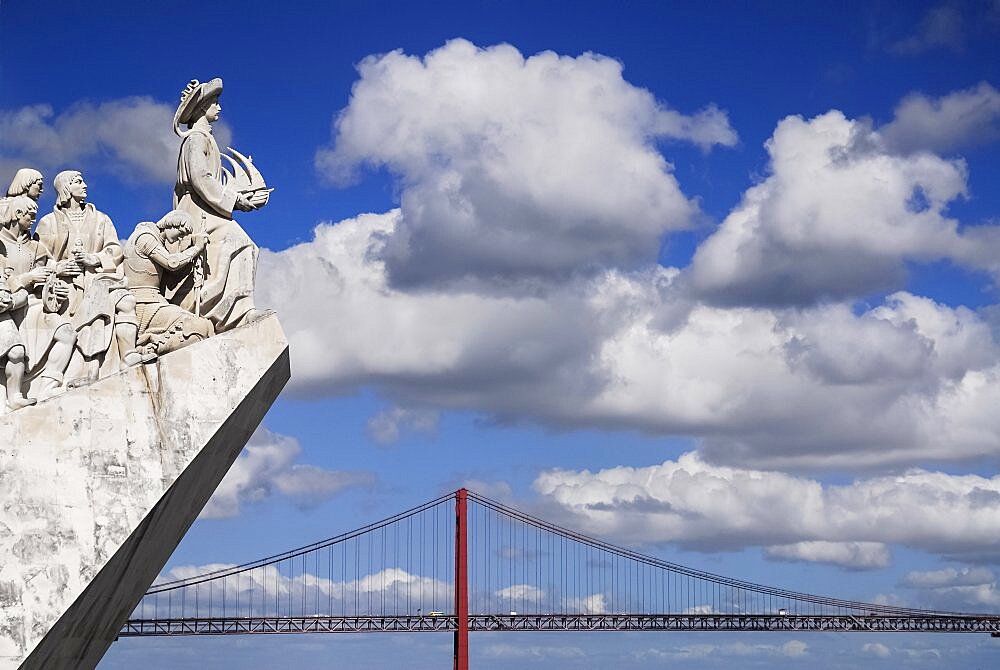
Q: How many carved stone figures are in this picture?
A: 5